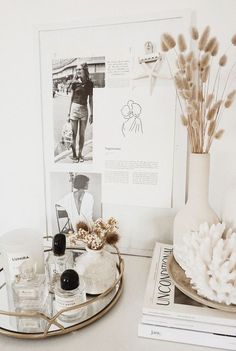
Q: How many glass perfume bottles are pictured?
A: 3